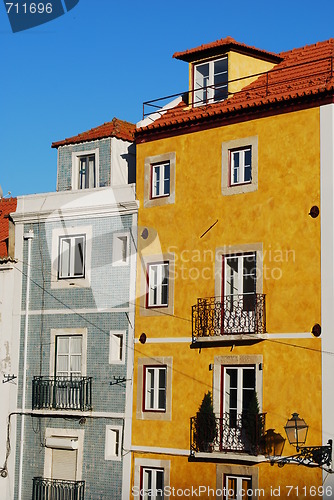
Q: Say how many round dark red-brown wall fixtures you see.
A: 4